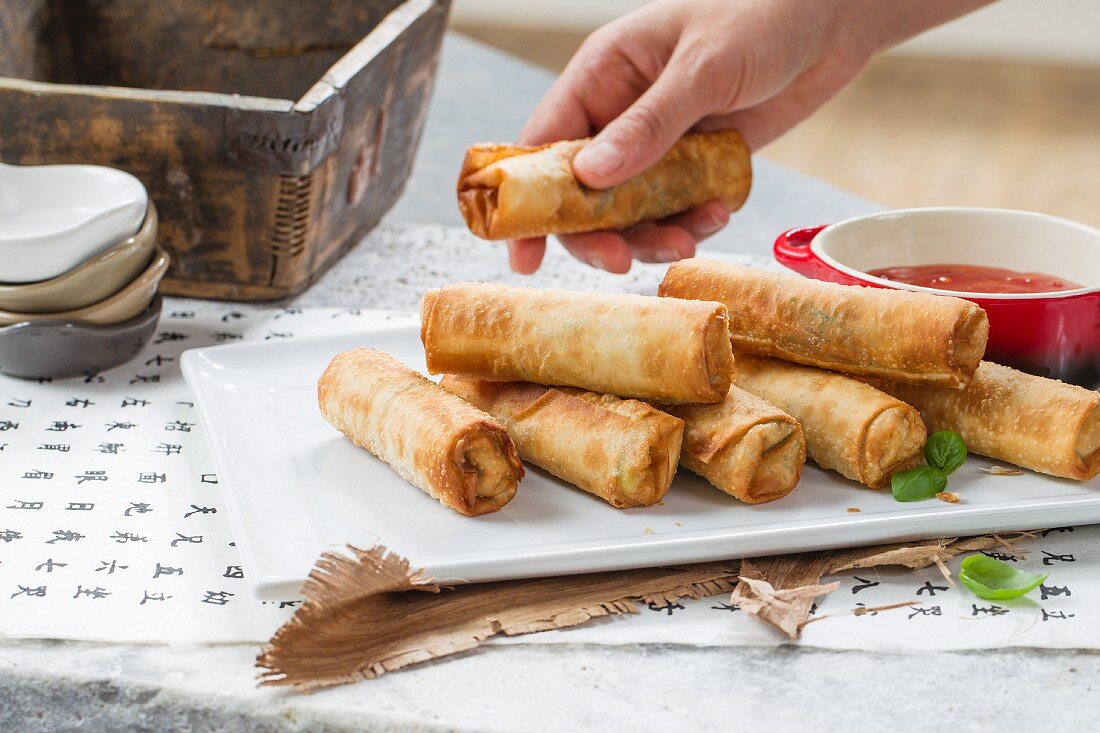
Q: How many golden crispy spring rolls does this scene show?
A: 8